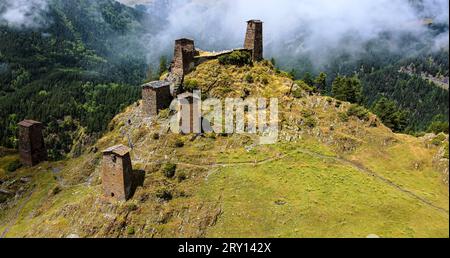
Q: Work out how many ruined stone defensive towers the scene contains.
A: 6